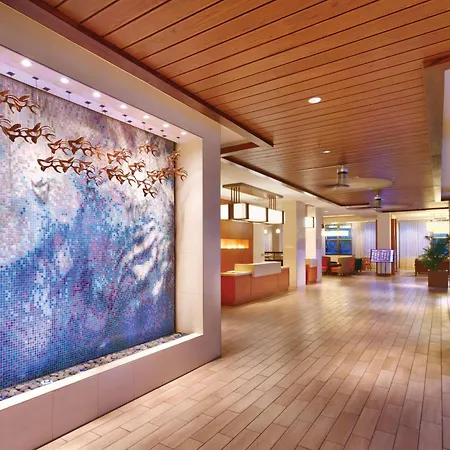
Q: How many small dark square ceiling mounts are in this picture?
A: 14